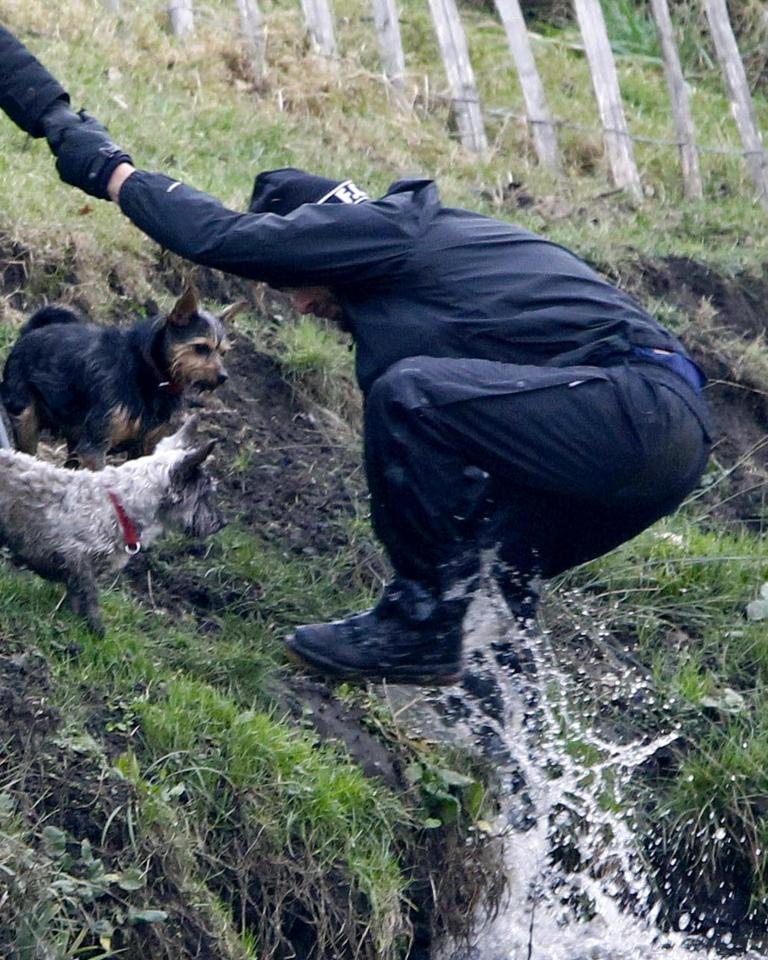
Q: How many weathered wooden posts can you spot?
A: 9